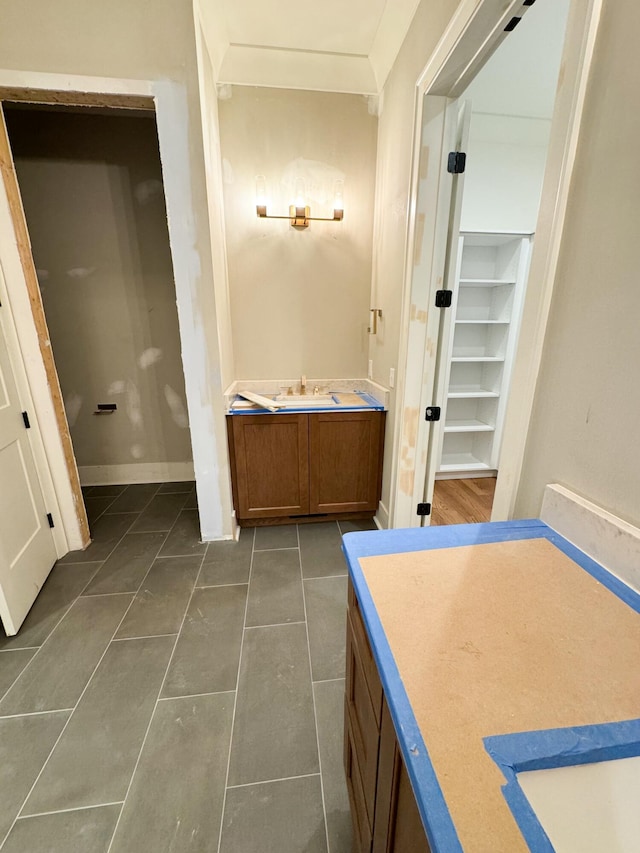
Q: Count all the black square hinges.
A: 4